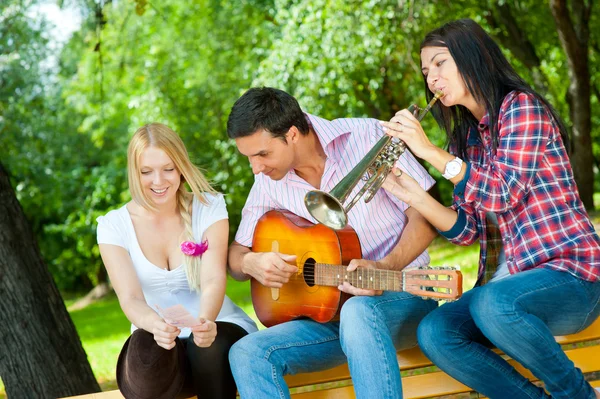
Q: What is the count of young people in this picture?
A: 3